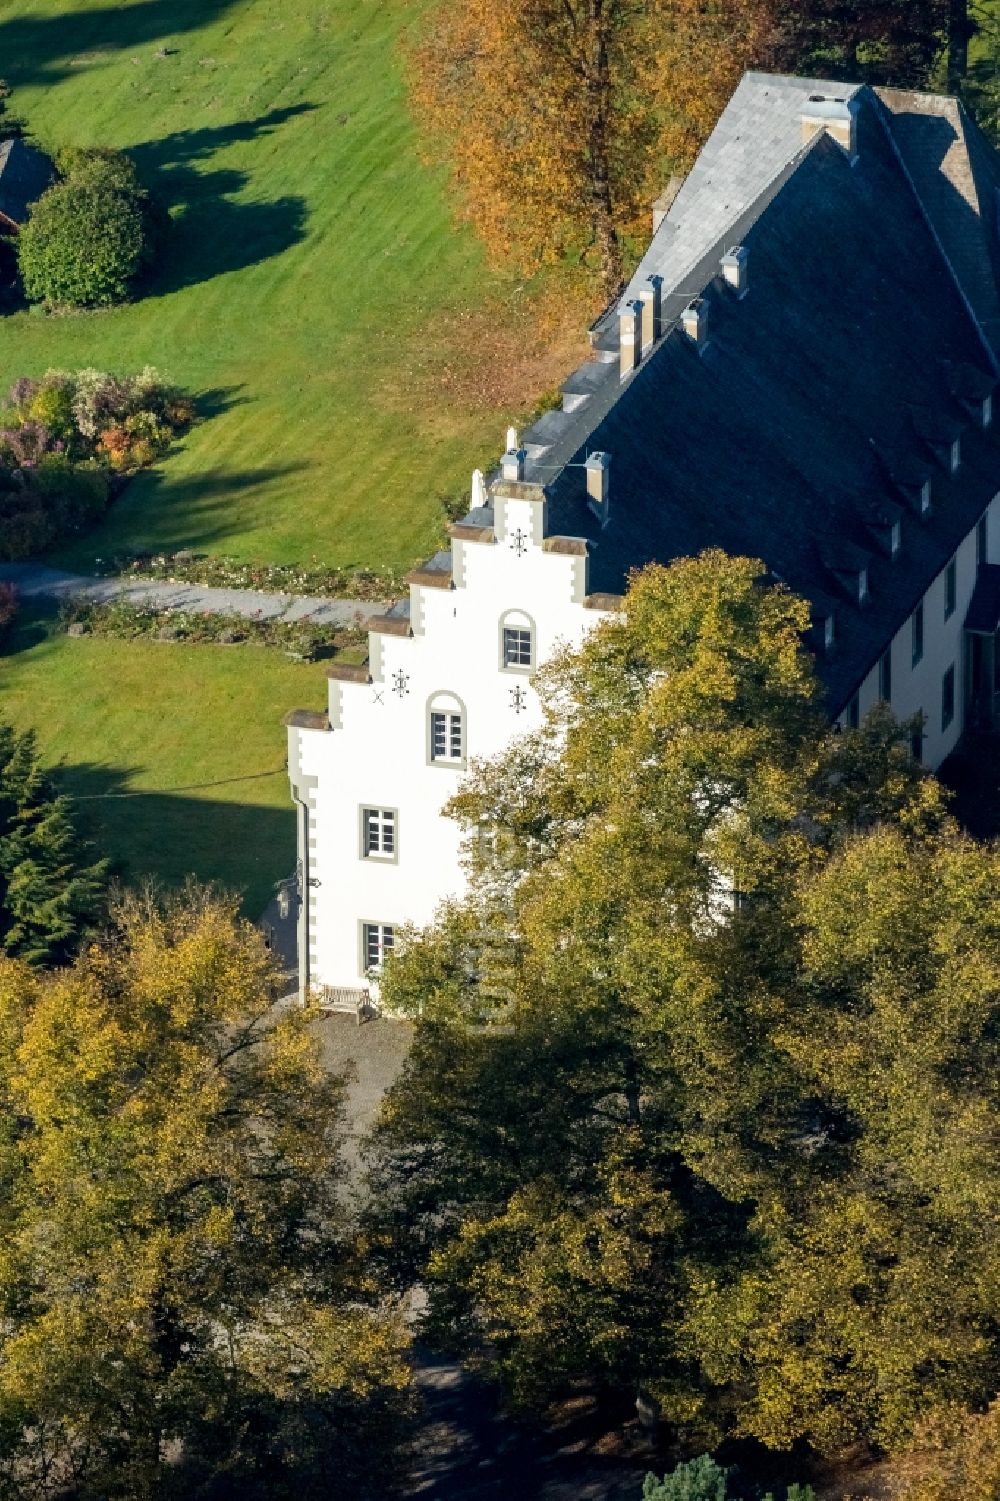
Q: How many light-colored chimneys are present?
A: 7